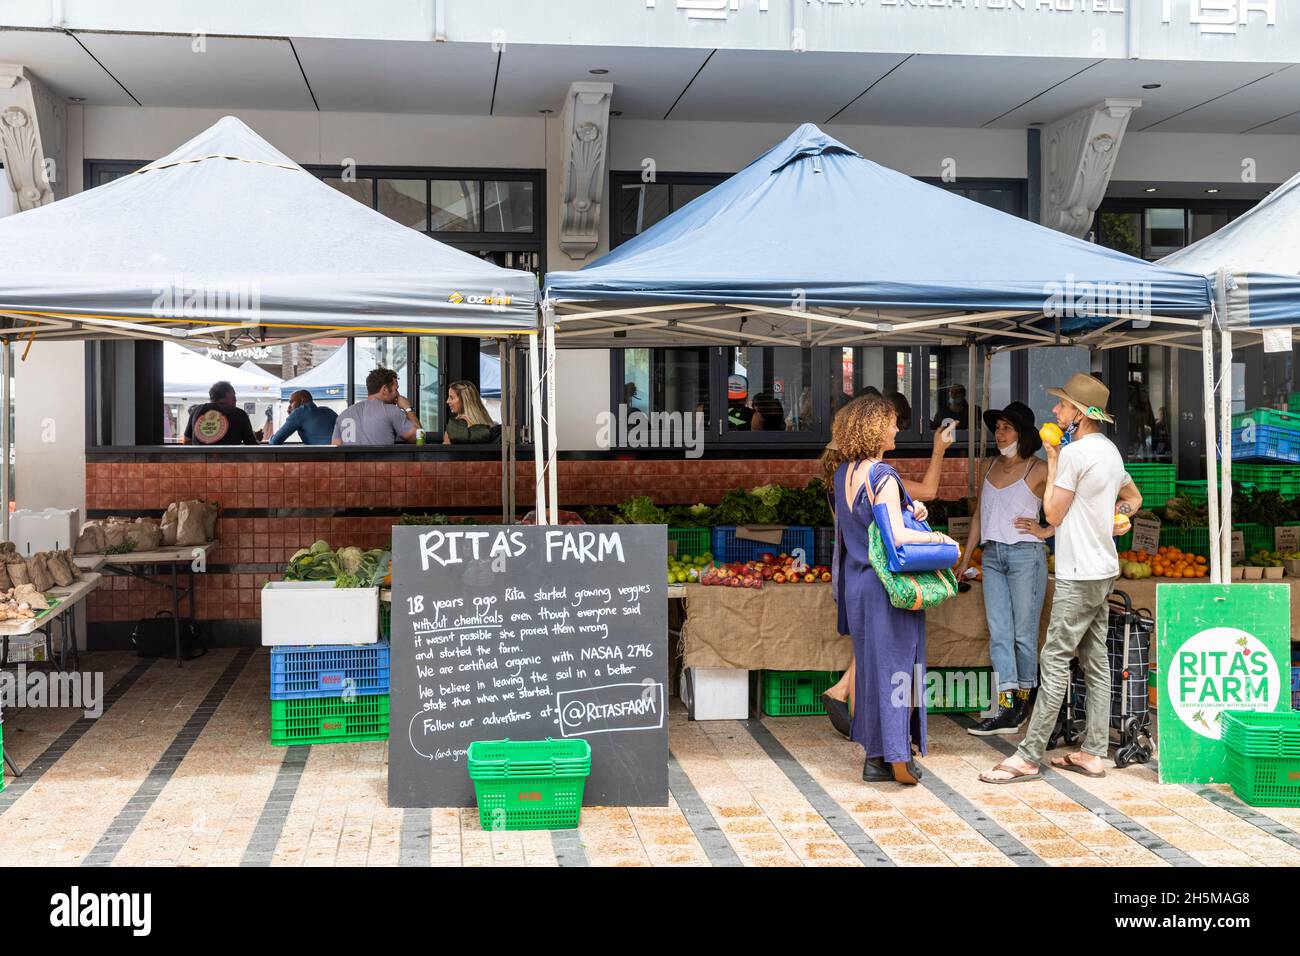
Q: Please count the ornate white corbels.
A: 3